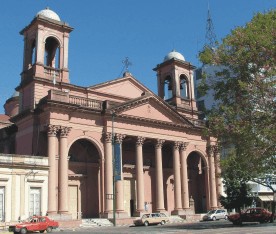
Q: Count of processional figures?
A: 0